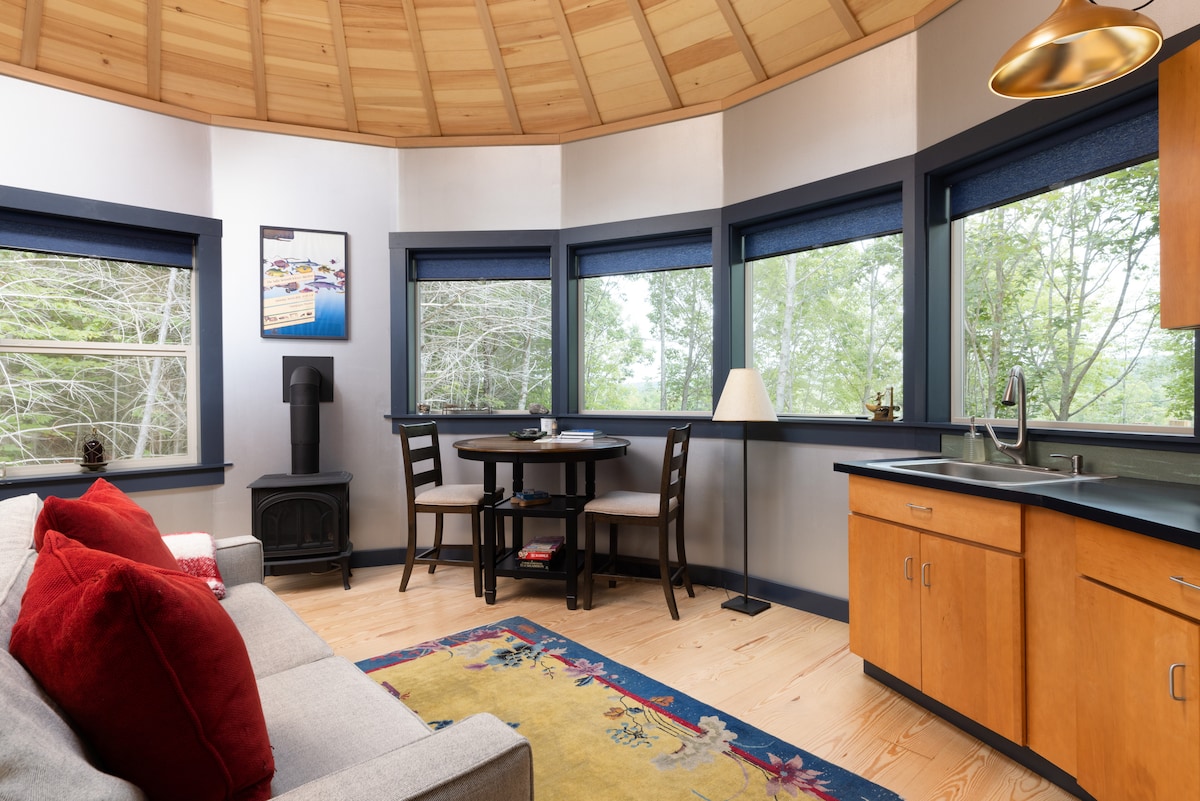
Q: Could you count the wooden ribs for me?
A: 10